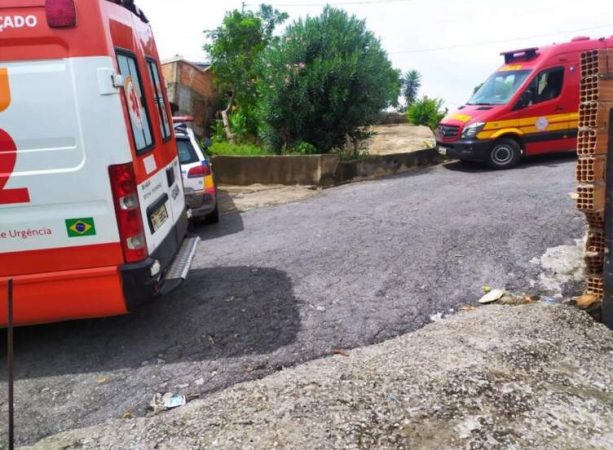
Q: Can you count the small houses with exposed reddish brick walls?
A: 1